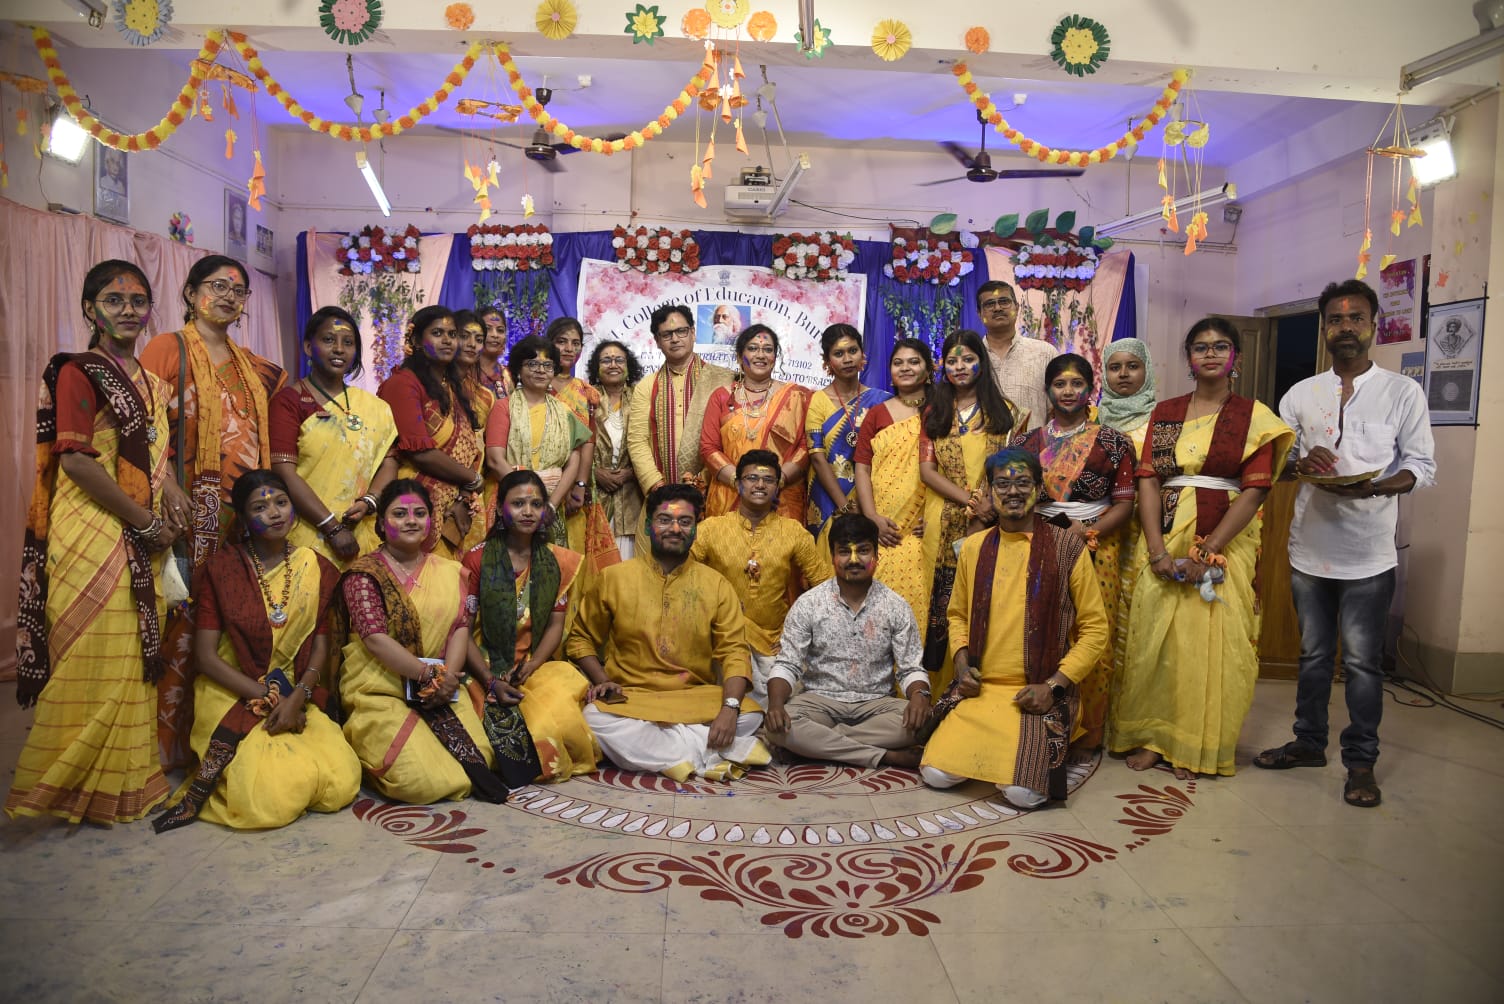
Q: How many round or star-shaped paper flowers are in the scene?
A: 12